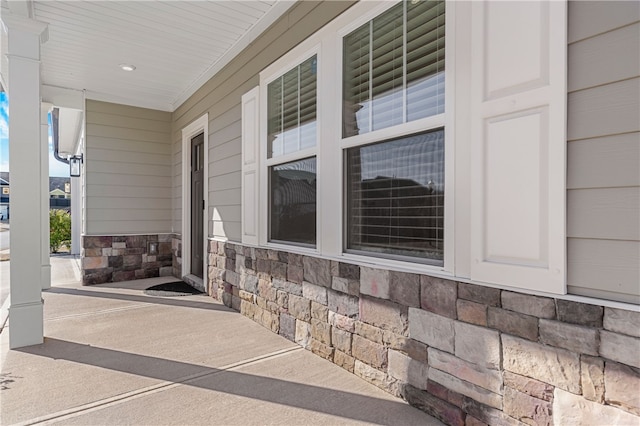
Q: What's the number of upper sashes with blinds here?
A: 2